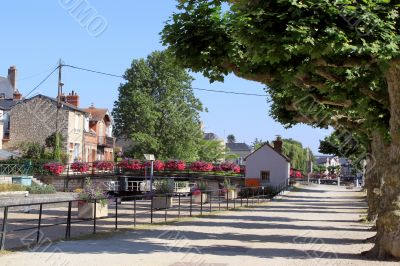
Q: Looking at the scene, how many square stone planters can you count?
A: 4